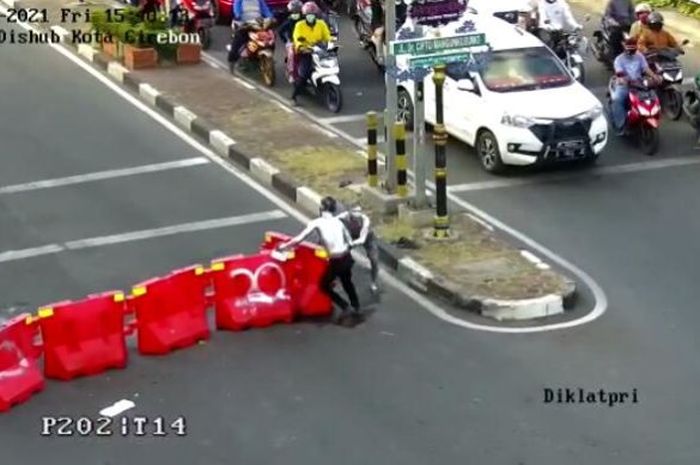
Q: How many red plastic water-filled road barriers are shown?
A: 5